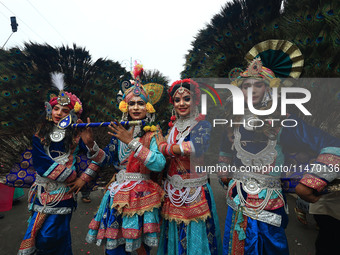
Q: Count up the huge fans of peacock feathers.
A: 2